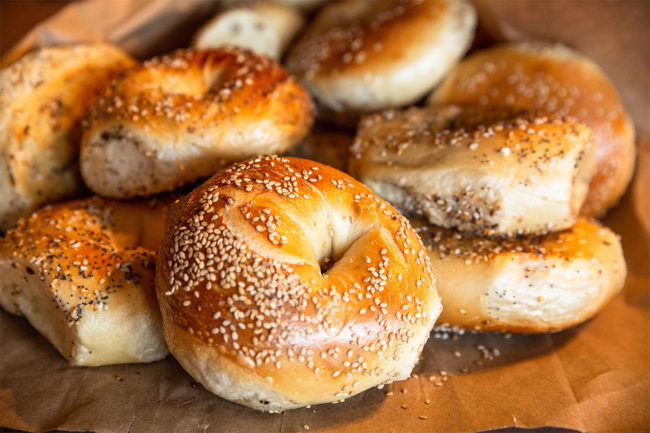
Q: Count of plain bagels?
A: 0